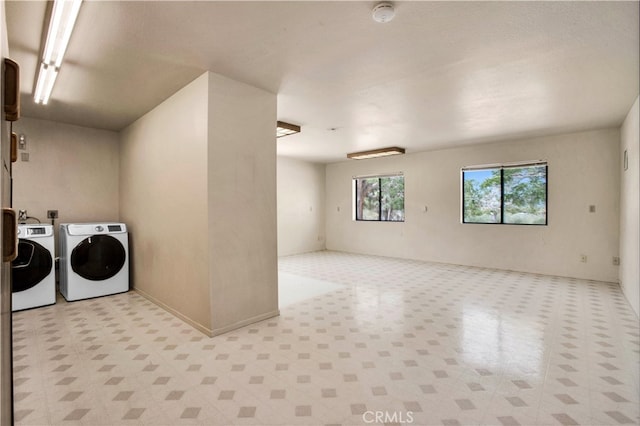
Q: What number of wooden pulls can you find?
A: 3